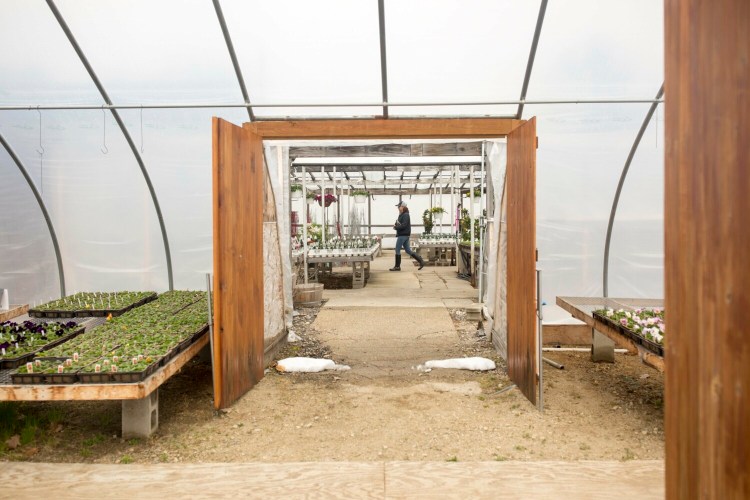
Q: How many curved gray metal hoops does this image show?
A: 6